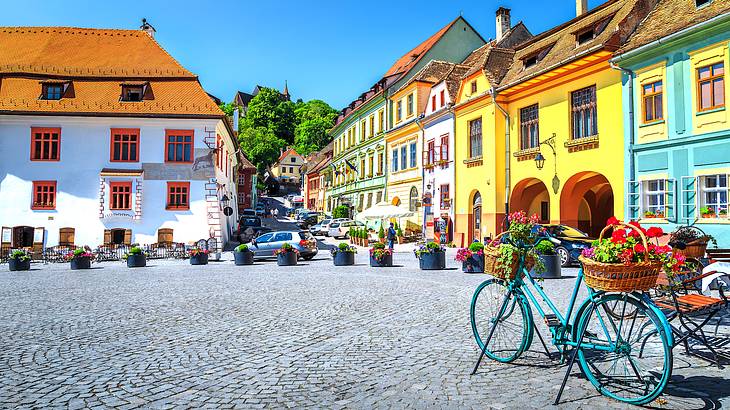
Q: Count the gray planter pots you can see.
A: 11